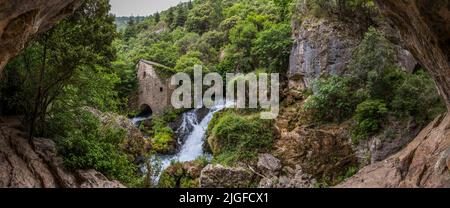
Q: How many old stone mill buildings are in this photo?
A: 1